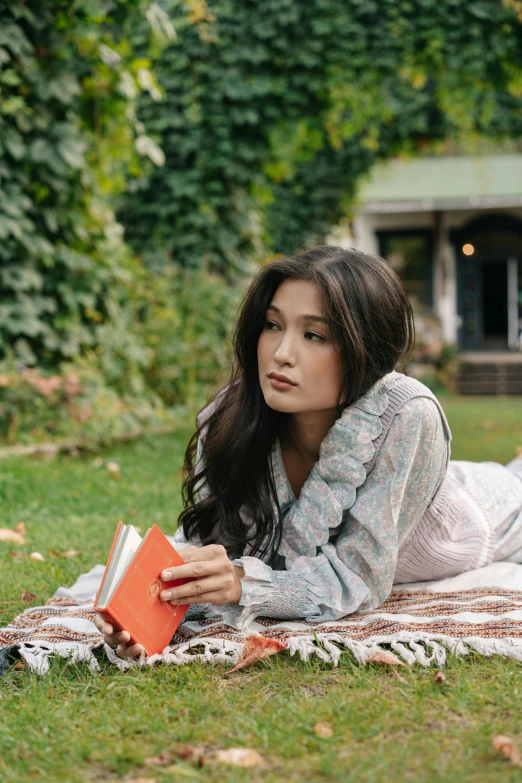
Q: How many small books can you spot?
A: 1